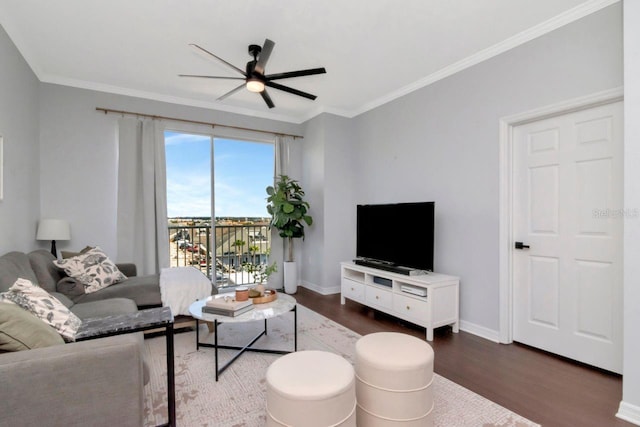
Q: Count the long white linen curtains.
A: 2